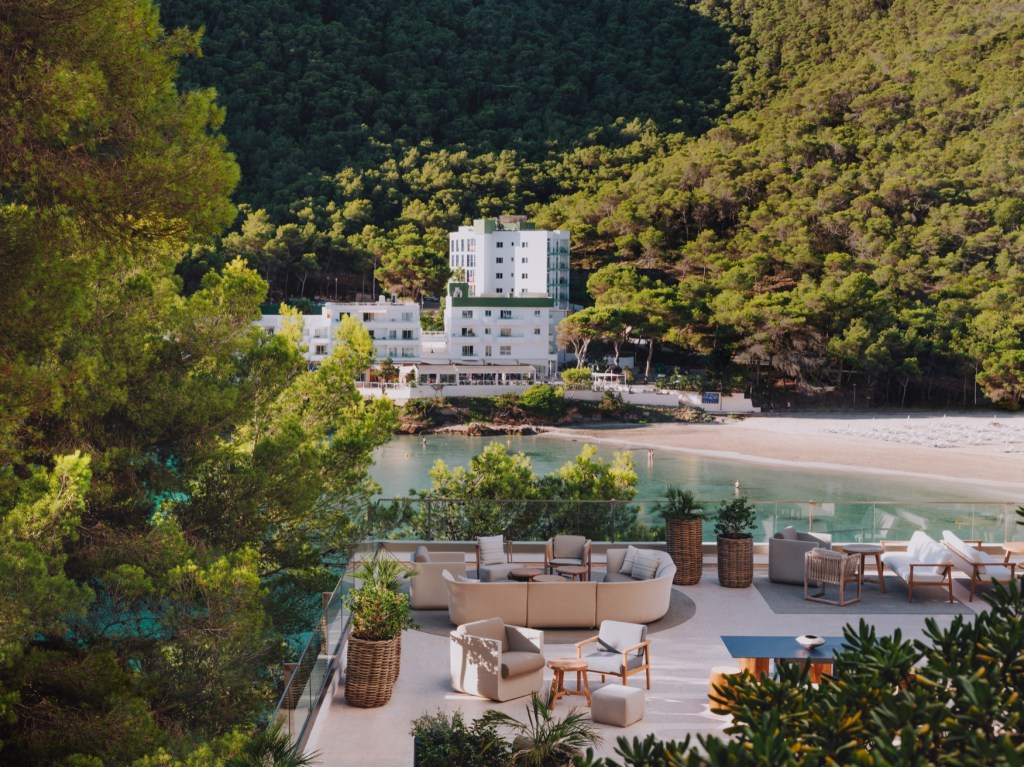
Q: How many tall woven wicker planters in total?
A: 4